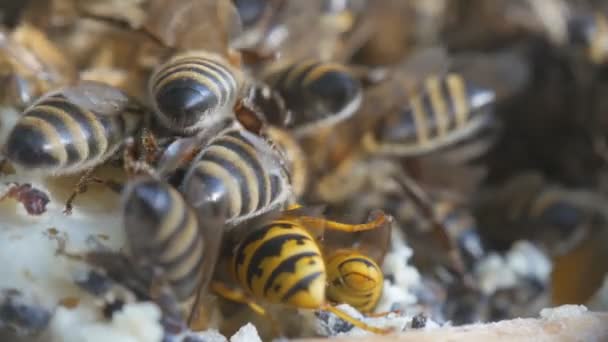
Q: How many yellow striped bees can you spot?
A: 2